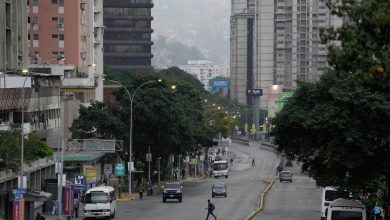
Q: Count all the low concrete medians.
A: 1